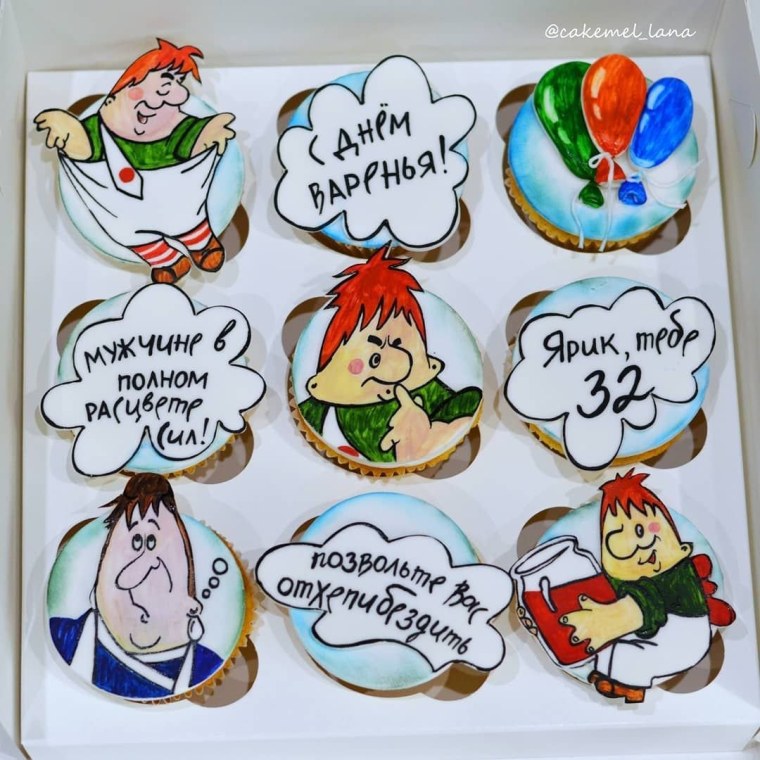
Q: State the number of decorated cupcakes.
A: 9